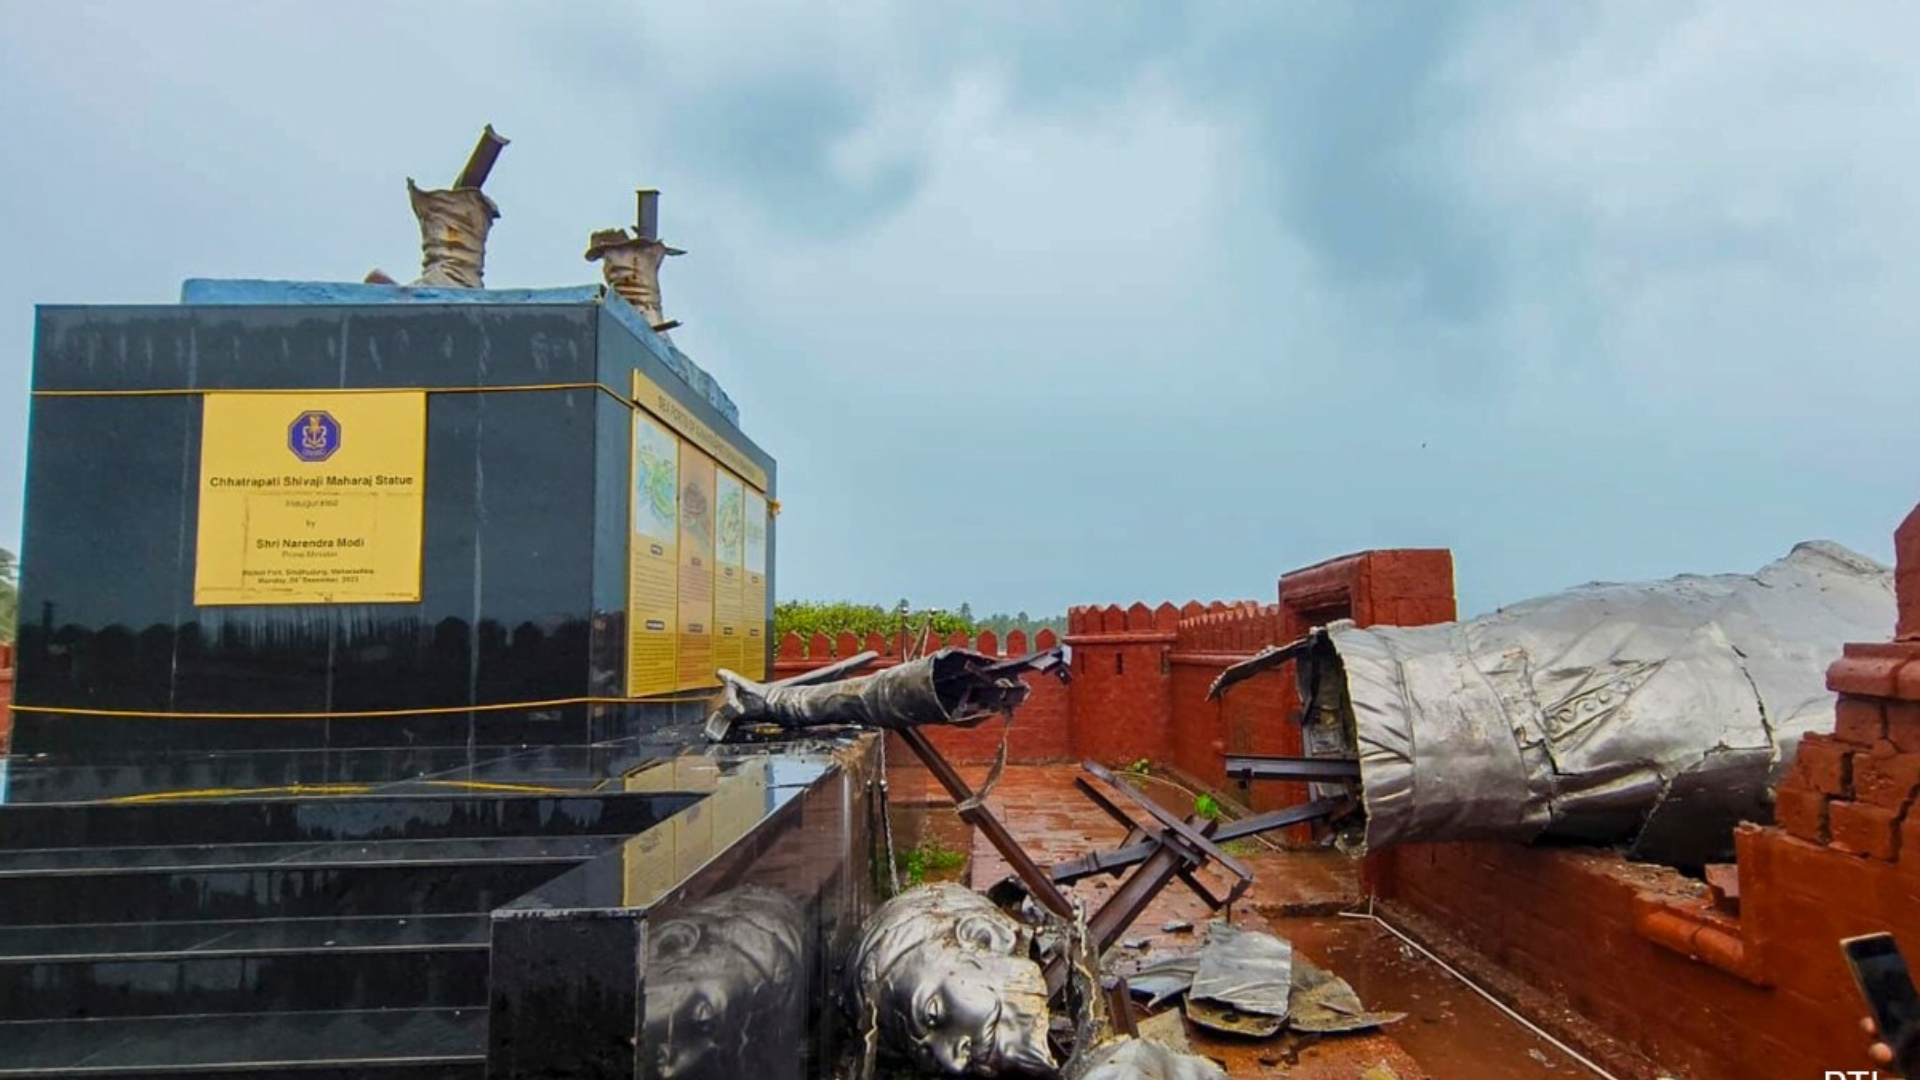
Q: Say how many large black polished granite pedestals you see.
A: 1